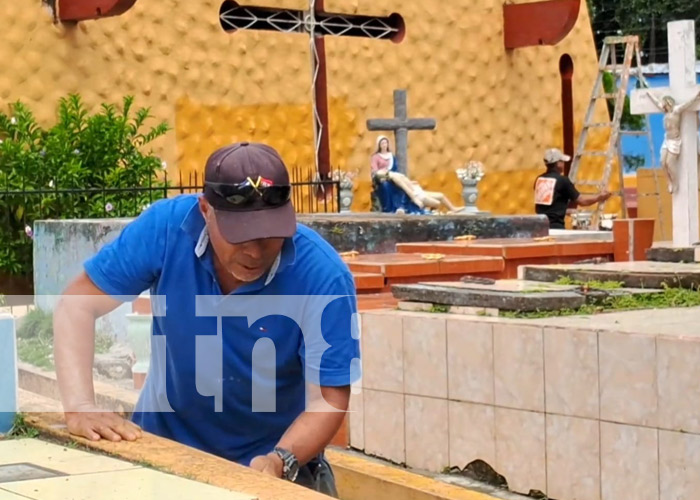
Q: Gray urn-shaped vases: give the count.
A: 2